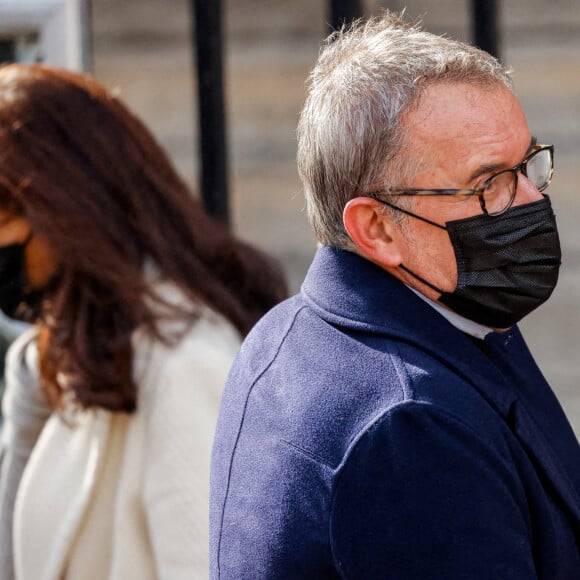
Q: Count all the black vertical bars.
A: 3